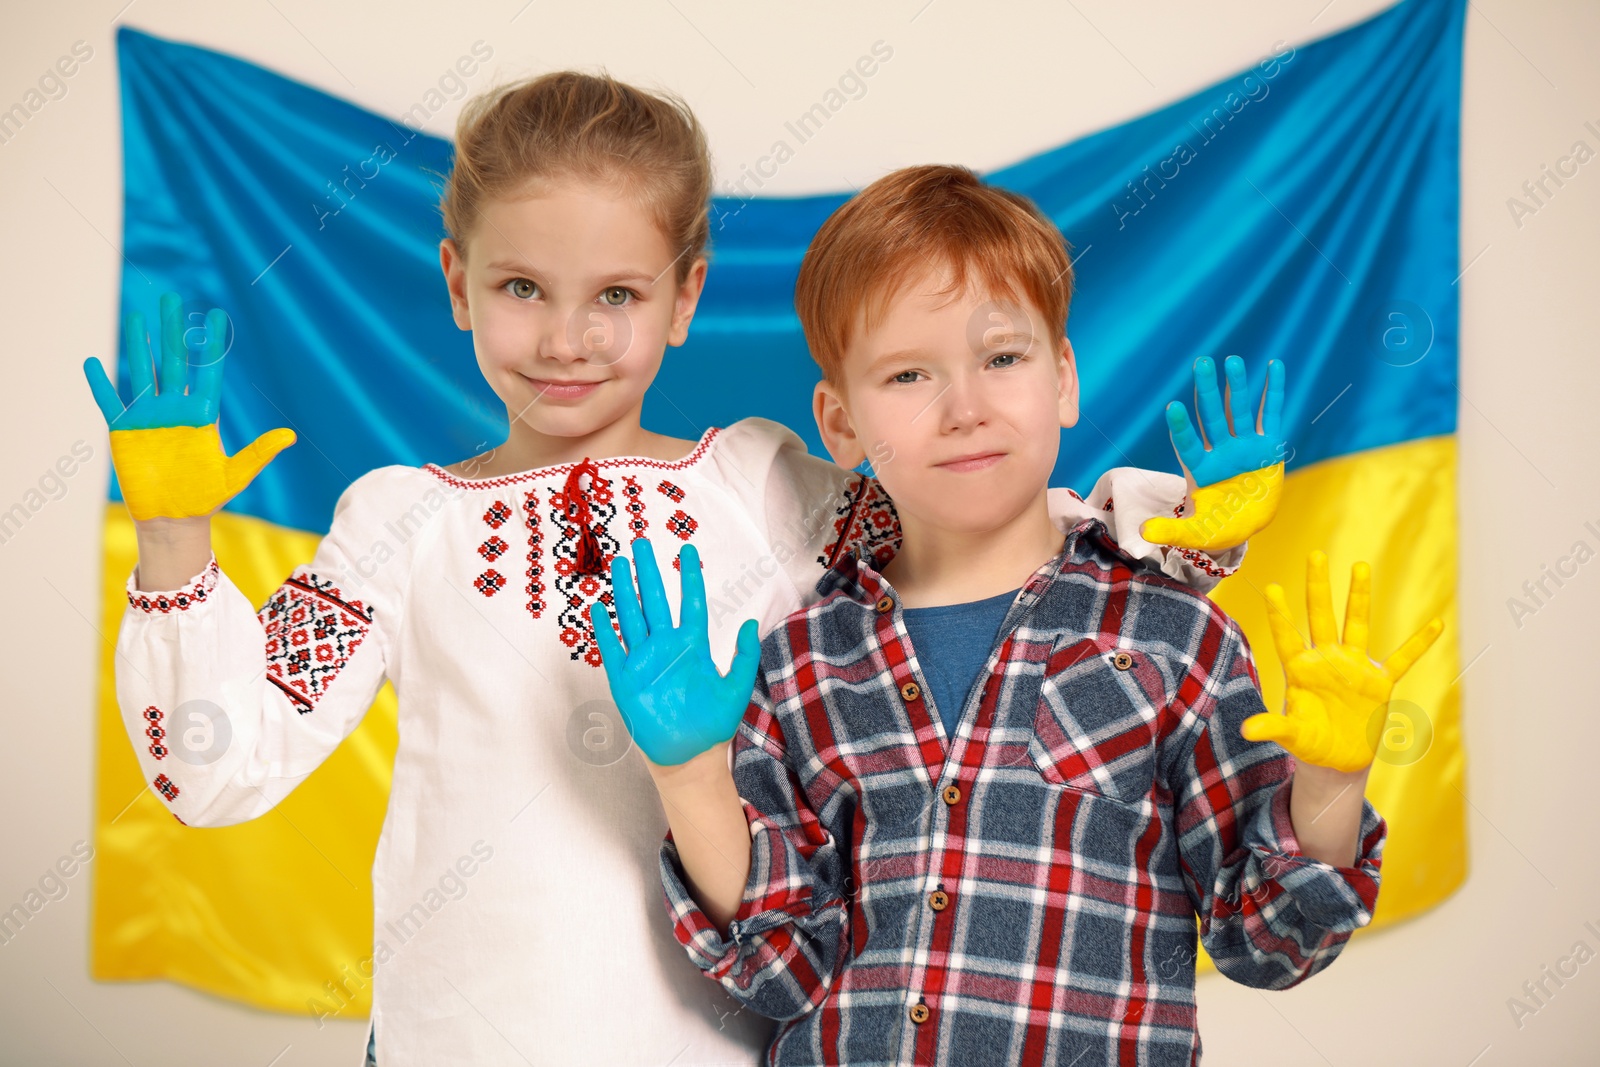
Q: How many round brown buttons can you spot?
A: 6